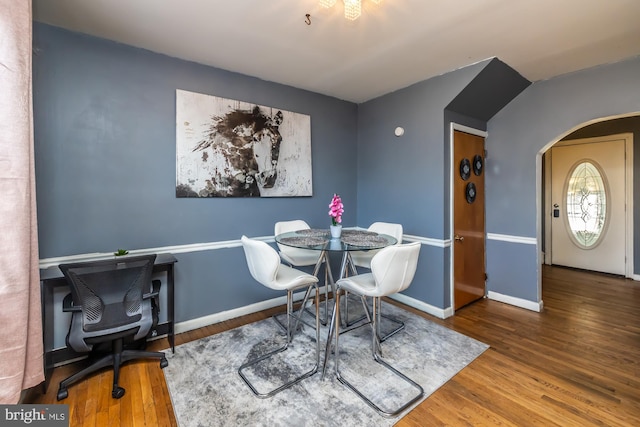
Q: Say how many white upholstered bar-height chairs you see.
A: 4